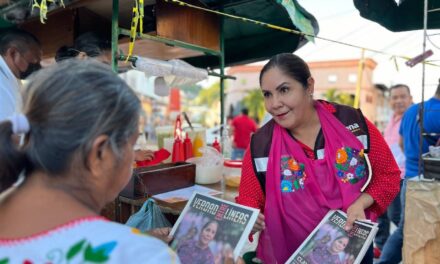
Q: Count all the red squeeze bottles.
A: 3